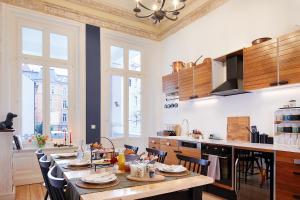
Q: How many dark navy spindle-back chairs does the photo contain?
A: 6